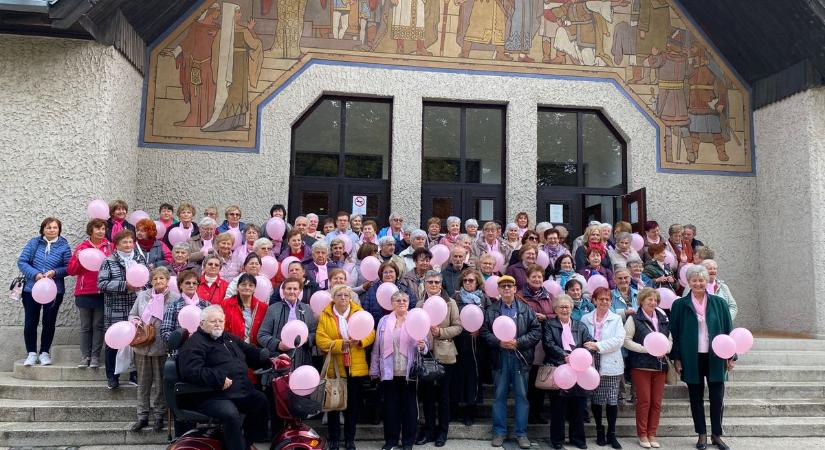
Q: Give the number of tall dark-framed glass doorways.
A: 3